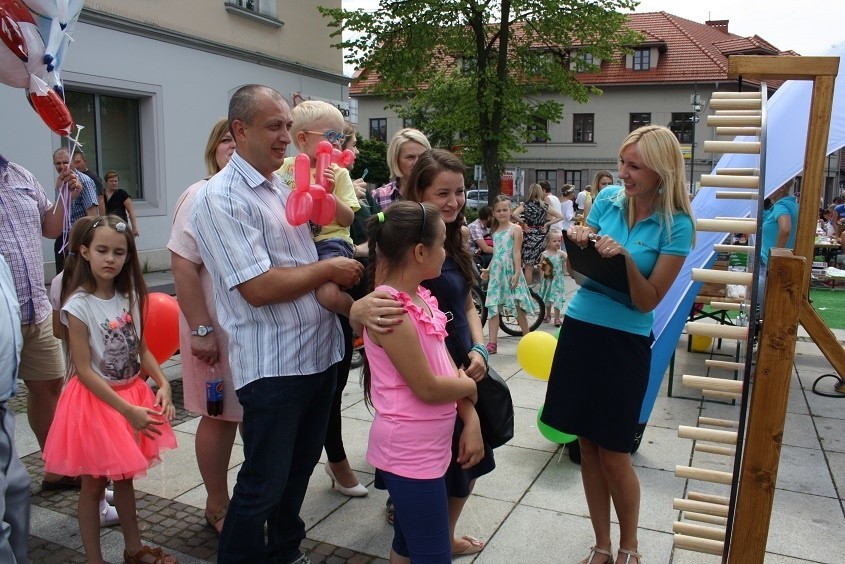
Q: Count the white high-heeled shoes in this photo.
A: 1